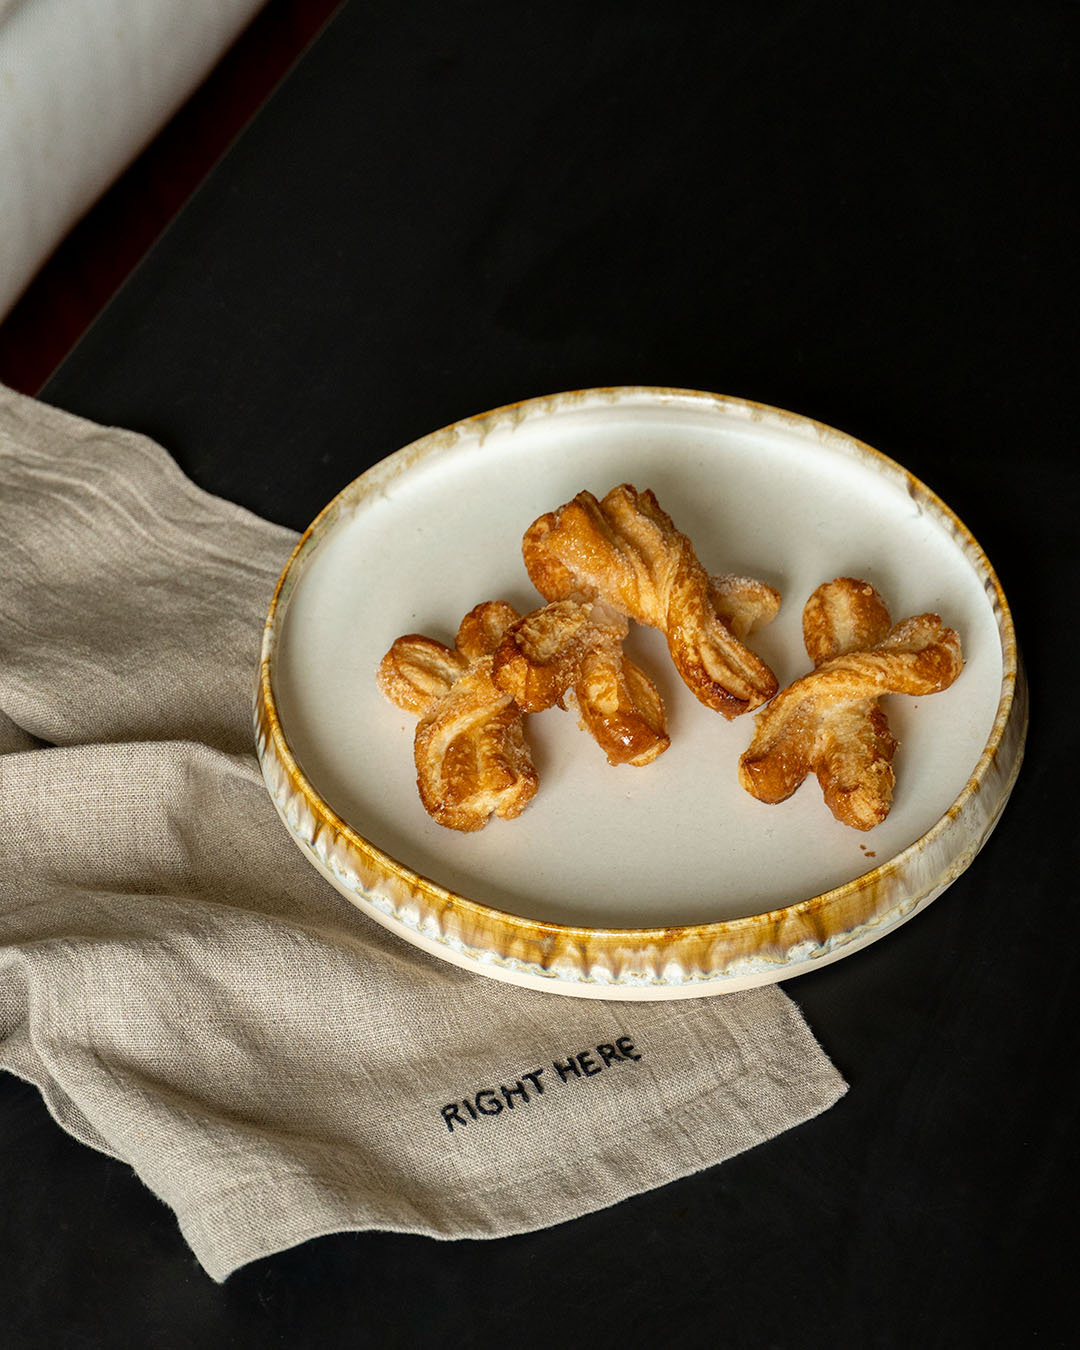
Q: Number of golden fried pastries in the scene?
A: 4